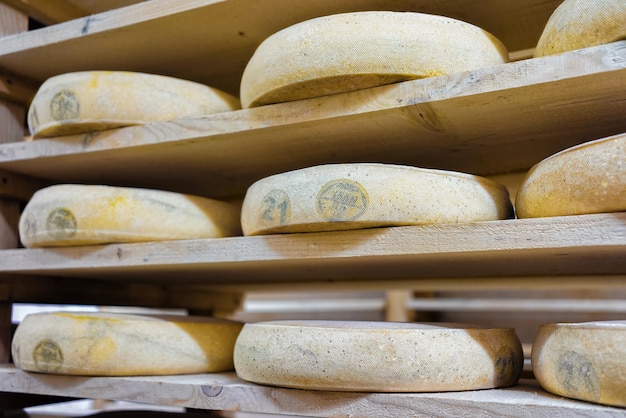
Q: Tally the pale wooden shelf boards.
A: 4